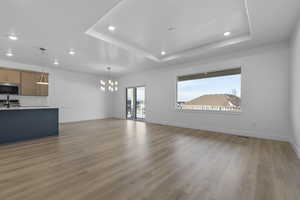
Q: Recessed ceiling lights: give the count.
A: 7